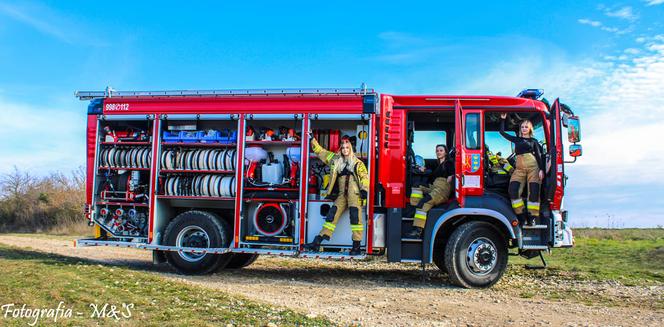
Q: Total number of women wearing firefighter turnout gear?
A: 3